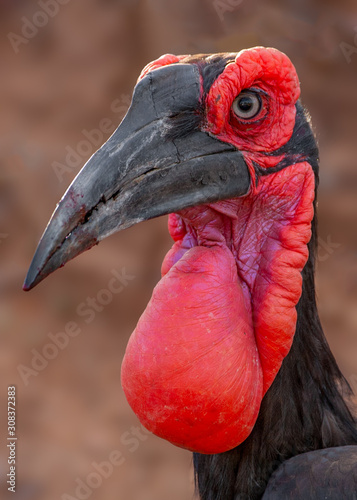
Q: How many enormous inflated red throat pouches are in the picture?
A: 1